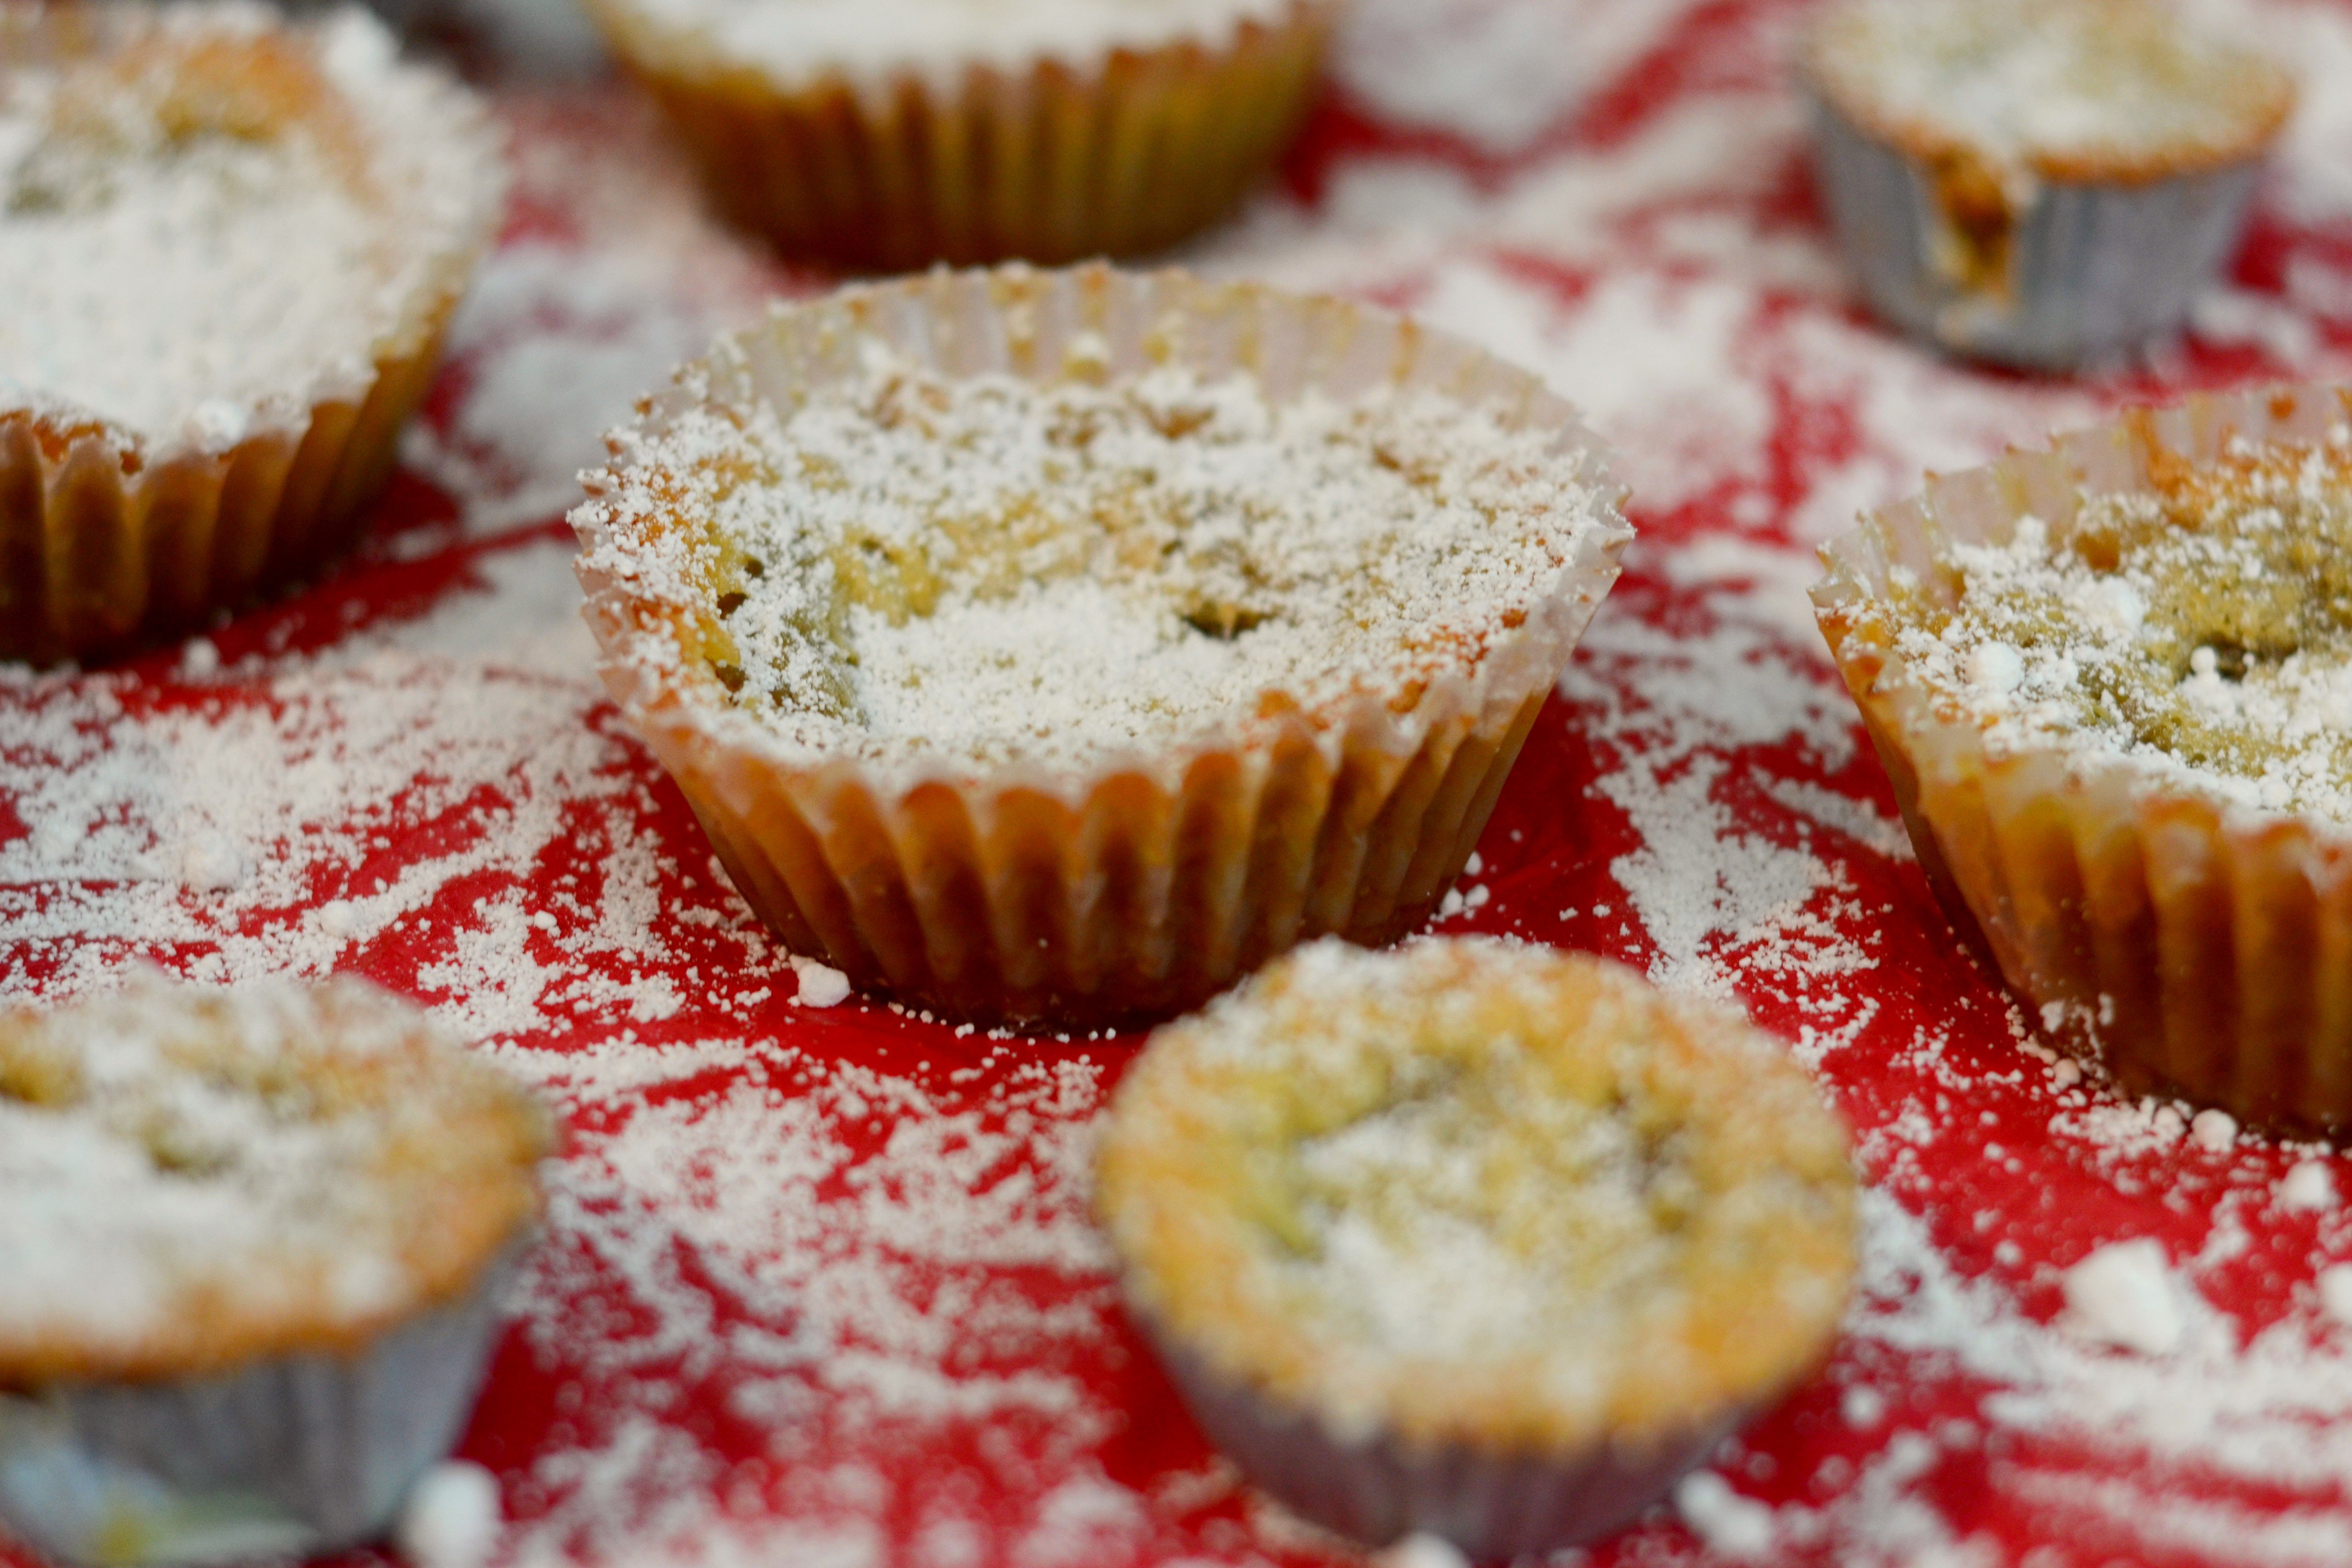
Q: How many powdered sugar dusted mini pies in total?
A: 7